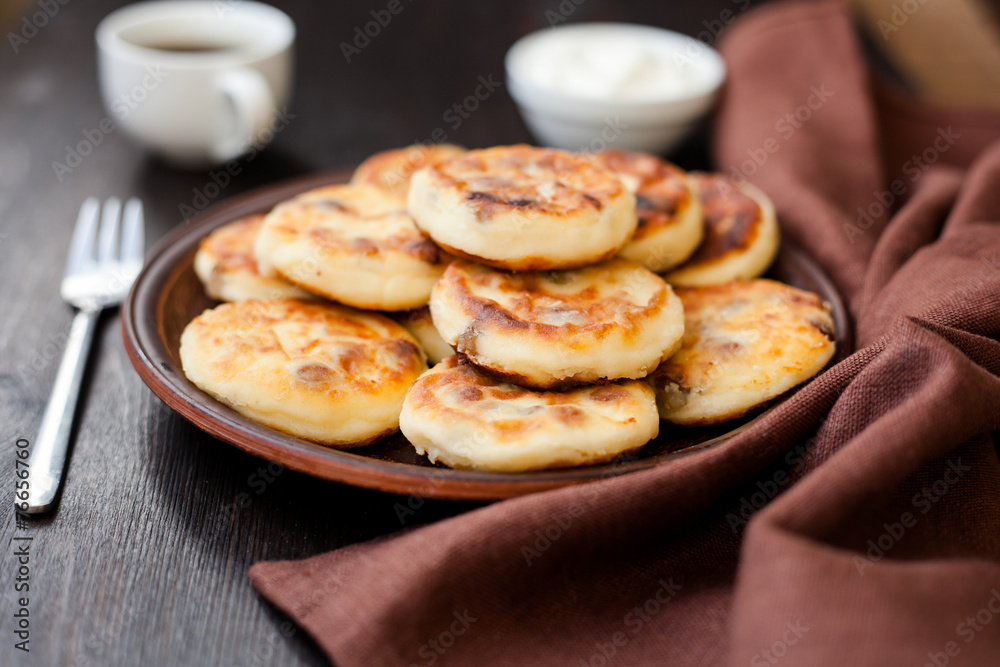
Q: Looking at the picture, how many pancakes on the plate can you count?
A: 11